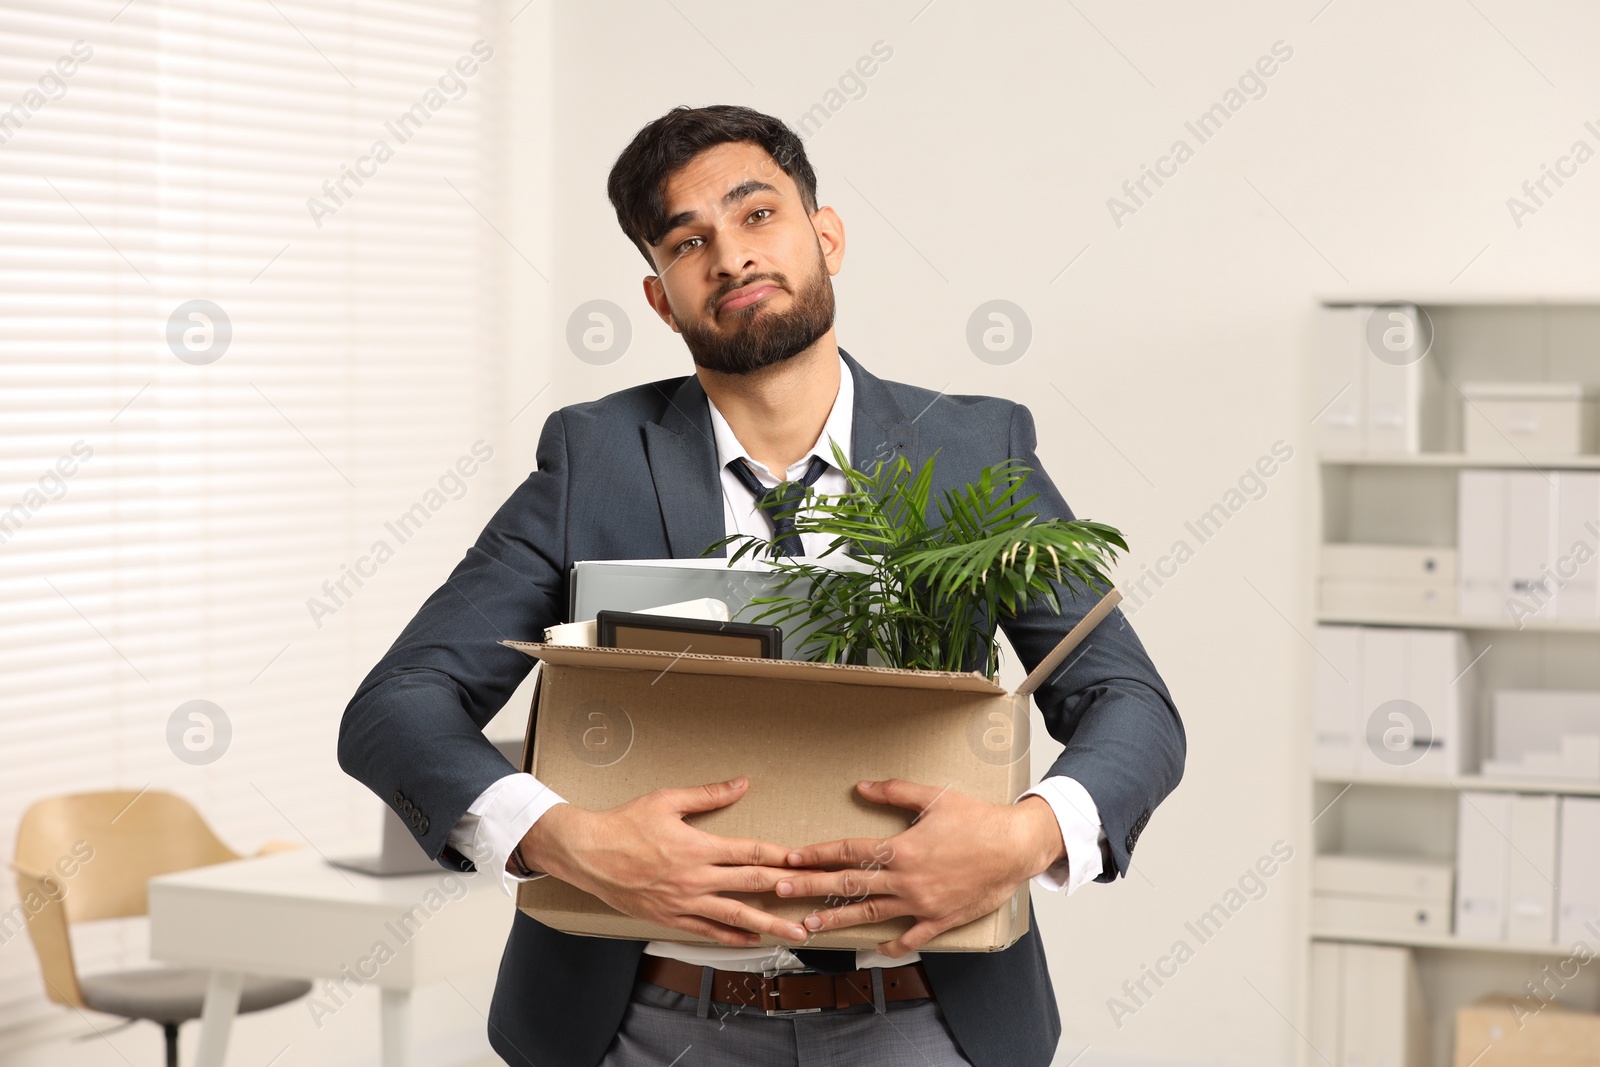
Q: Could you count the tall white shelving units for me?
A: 1